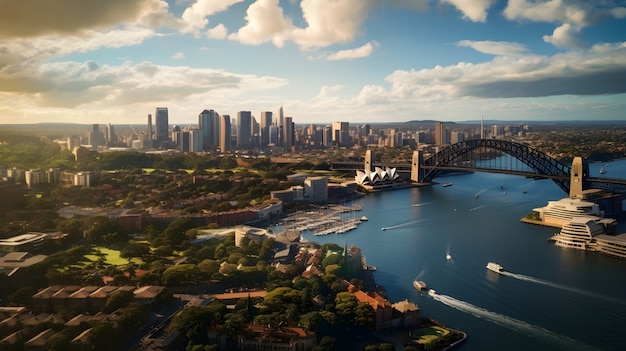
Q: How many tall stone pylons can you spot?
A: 3